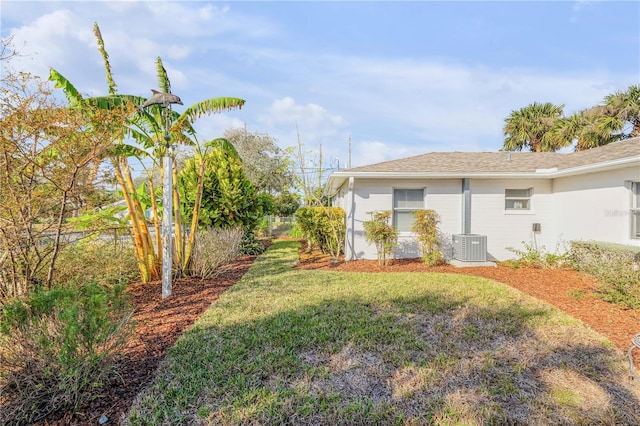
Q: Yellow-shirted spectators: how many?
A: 0